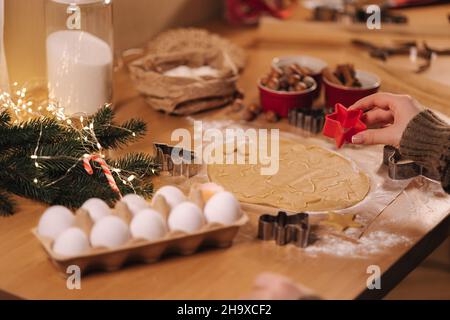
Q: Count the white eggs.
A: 9